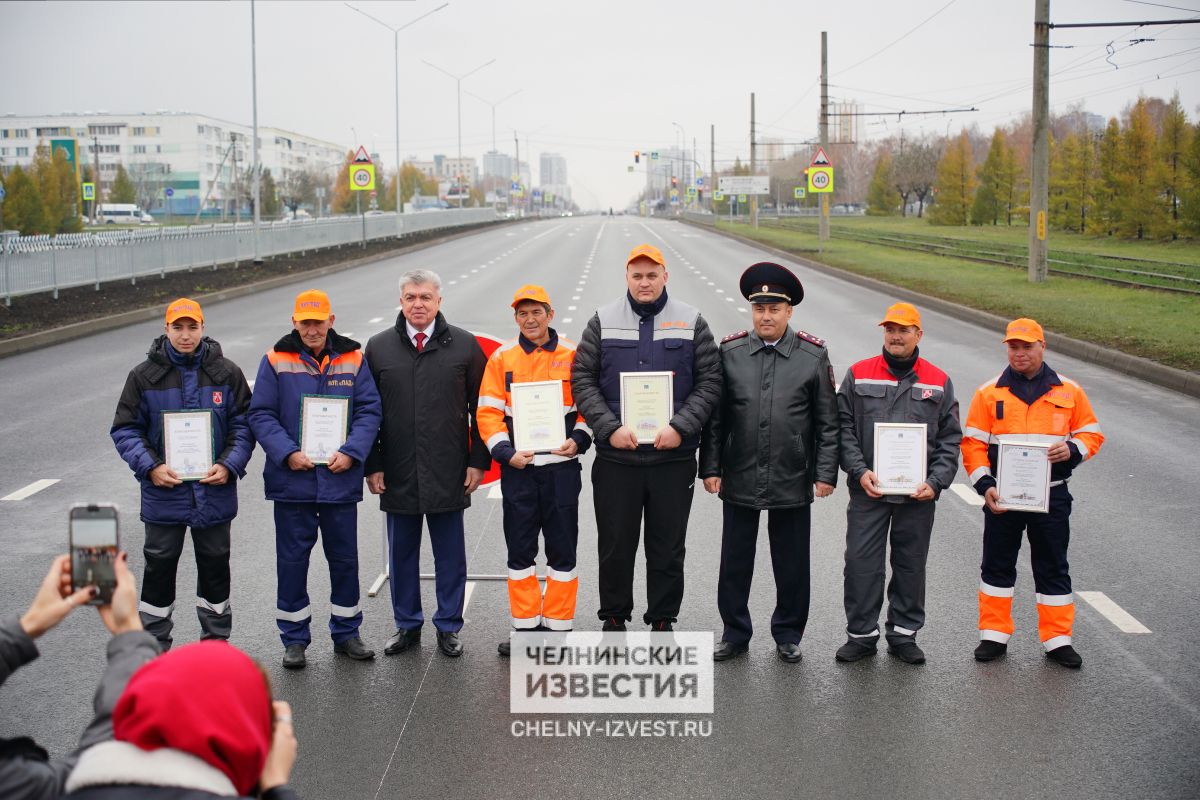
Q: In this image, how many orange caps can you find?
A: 6